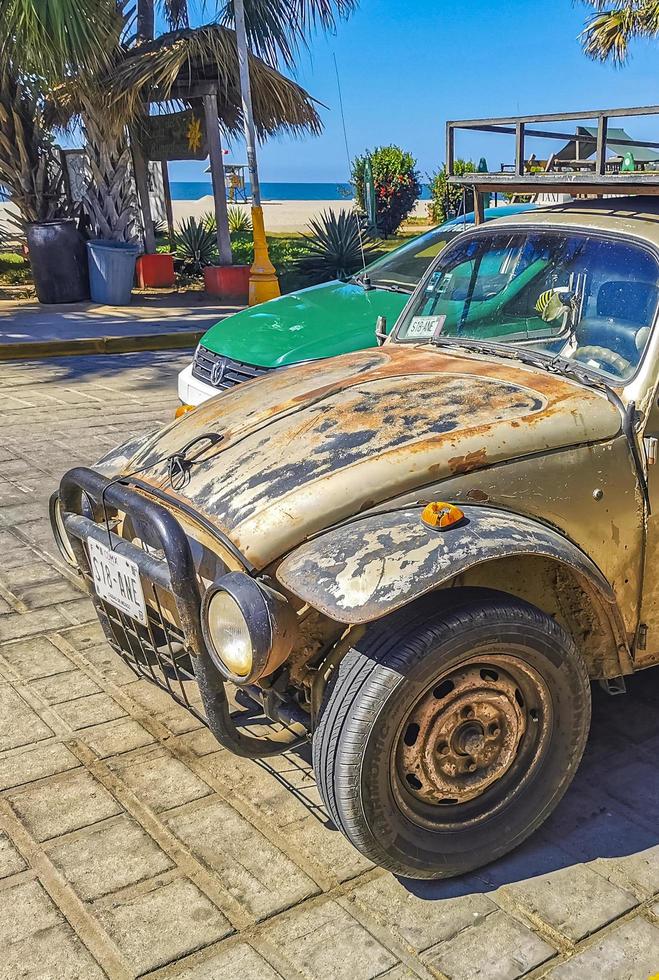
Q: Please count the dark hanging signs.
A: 1